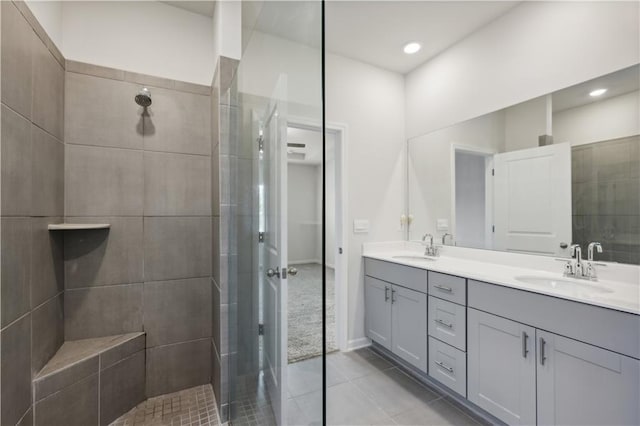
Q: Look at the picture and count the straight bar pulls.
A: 7